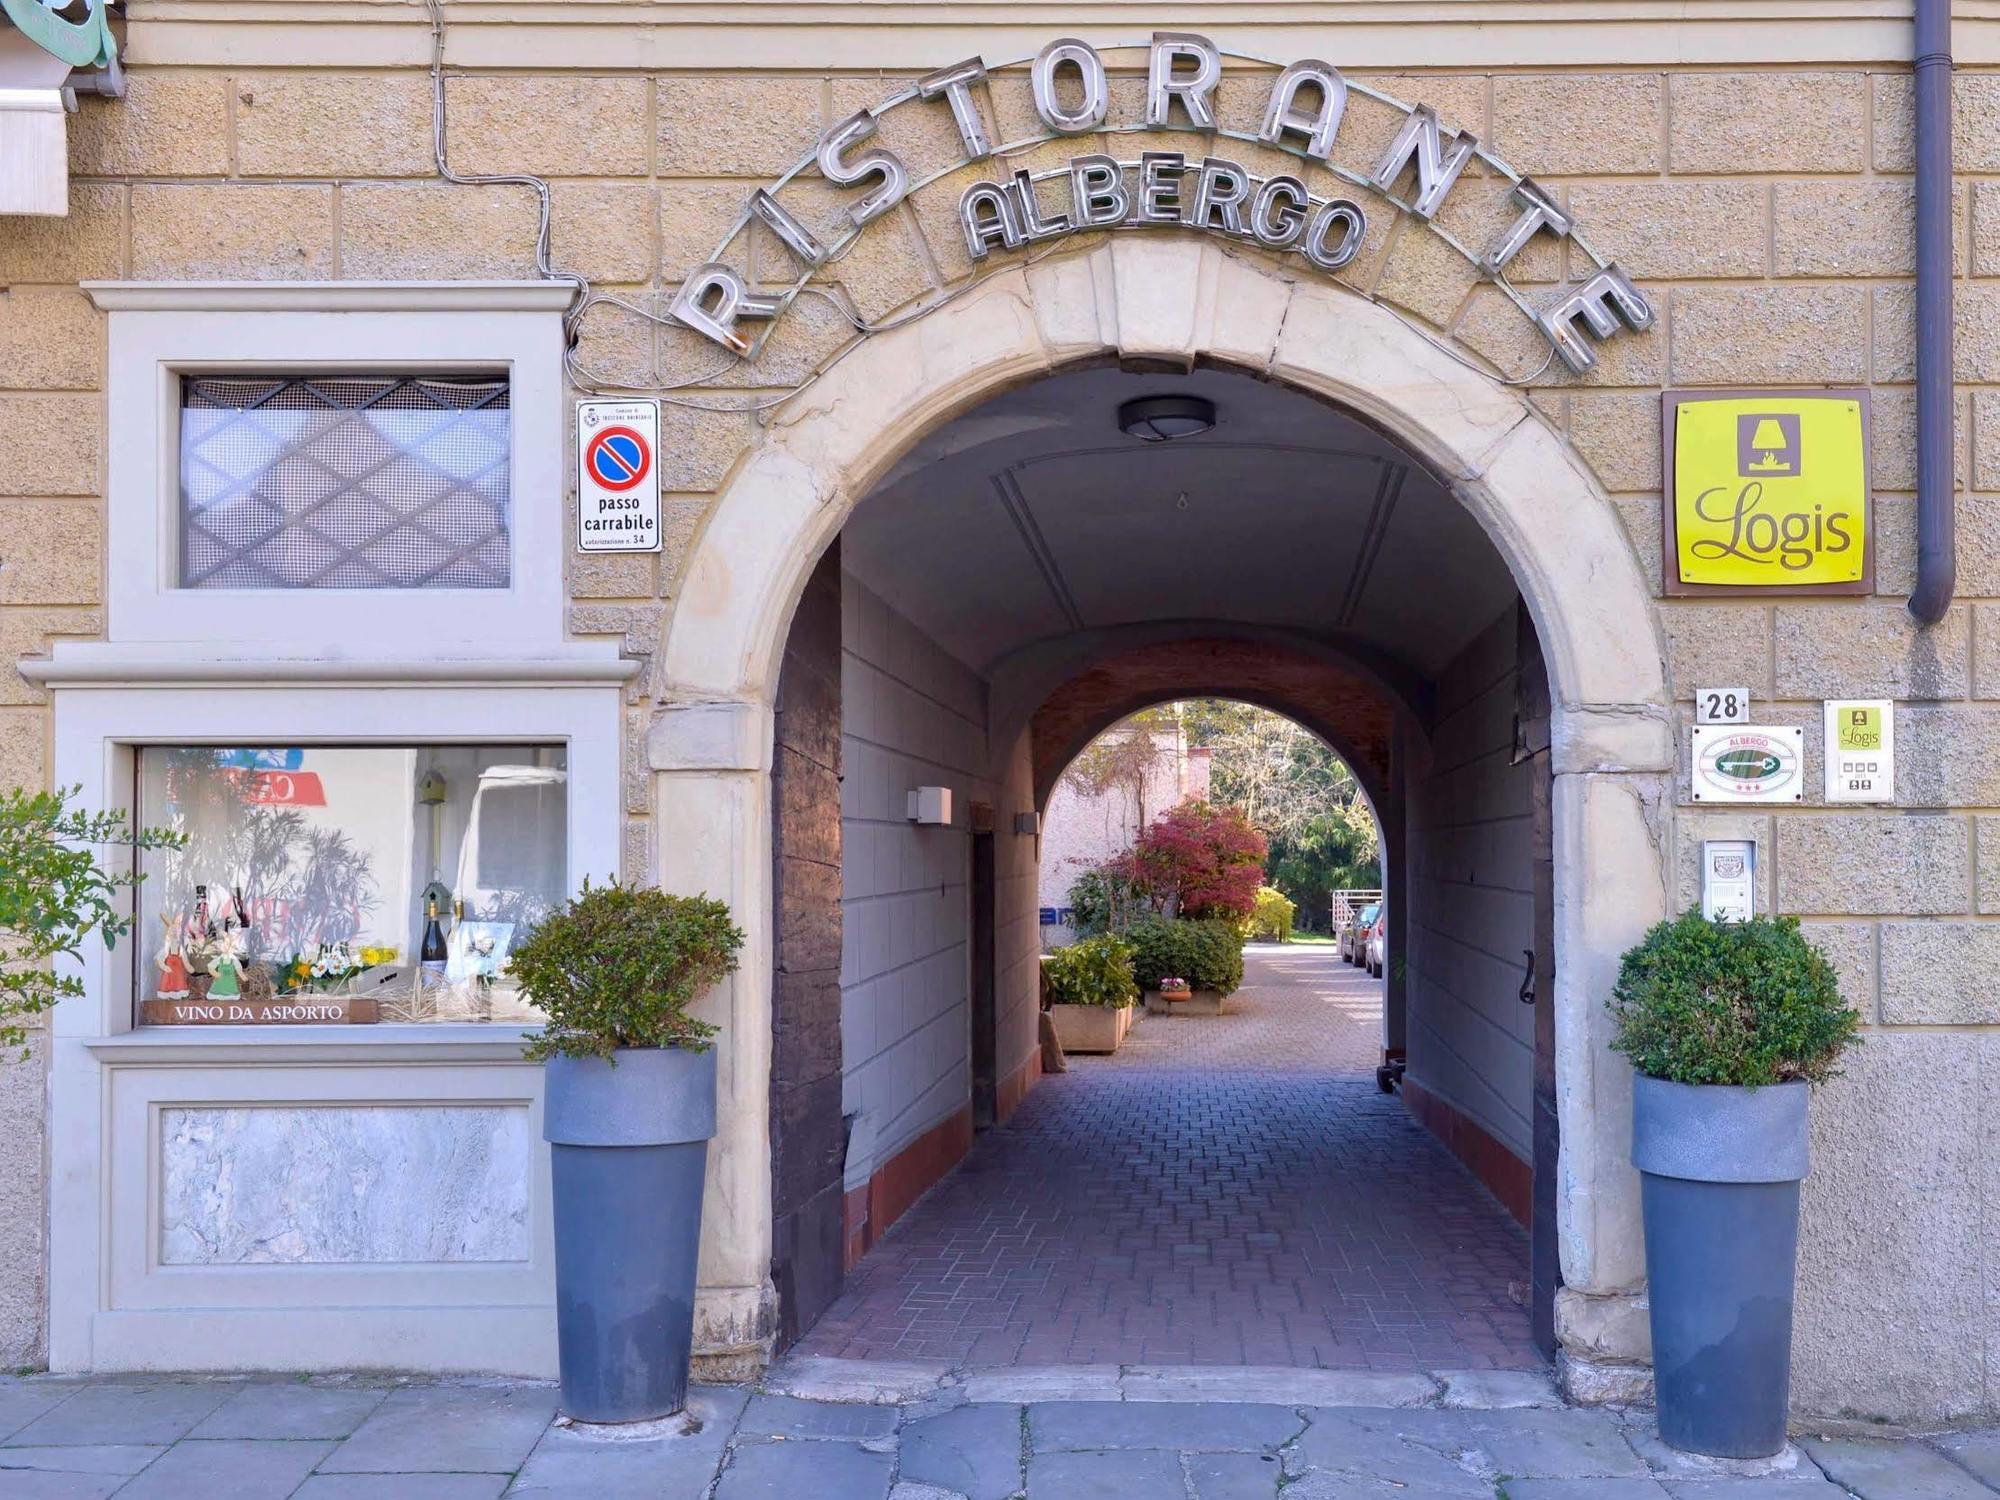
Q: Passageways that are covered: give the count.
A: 1